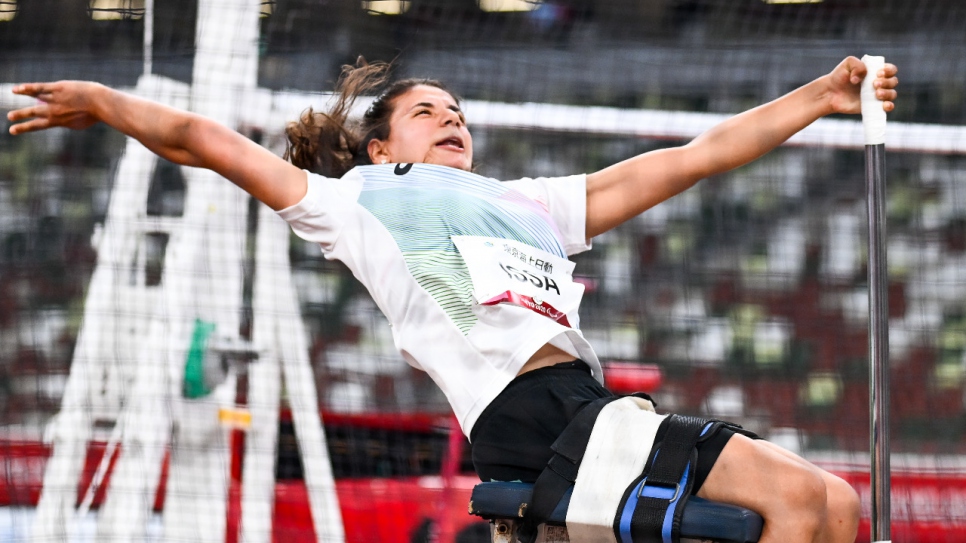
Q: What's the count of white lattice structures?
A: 1